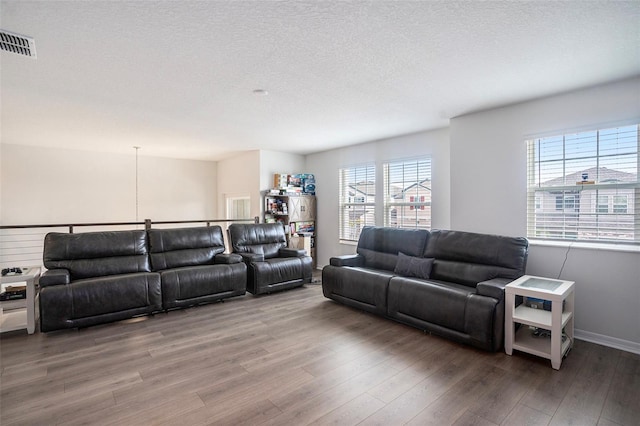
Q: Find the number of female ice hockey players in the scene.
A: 0